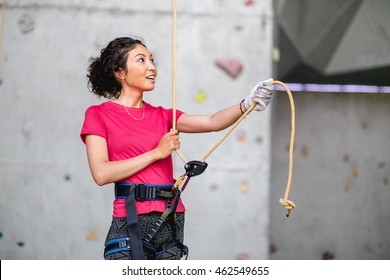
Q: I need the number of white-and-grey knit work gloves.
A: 1